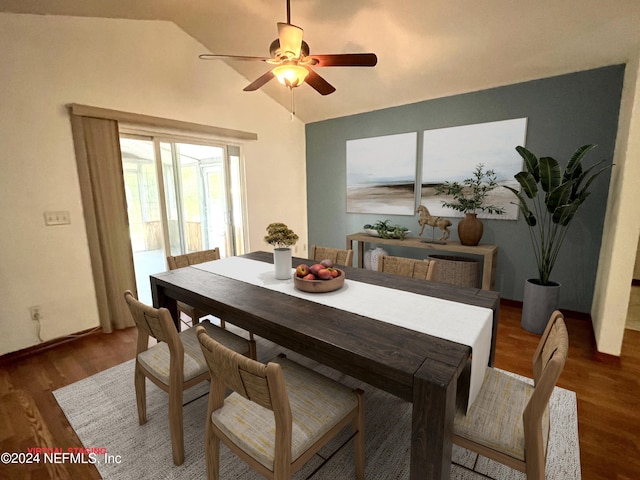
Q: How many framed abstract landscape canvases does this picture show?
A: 2